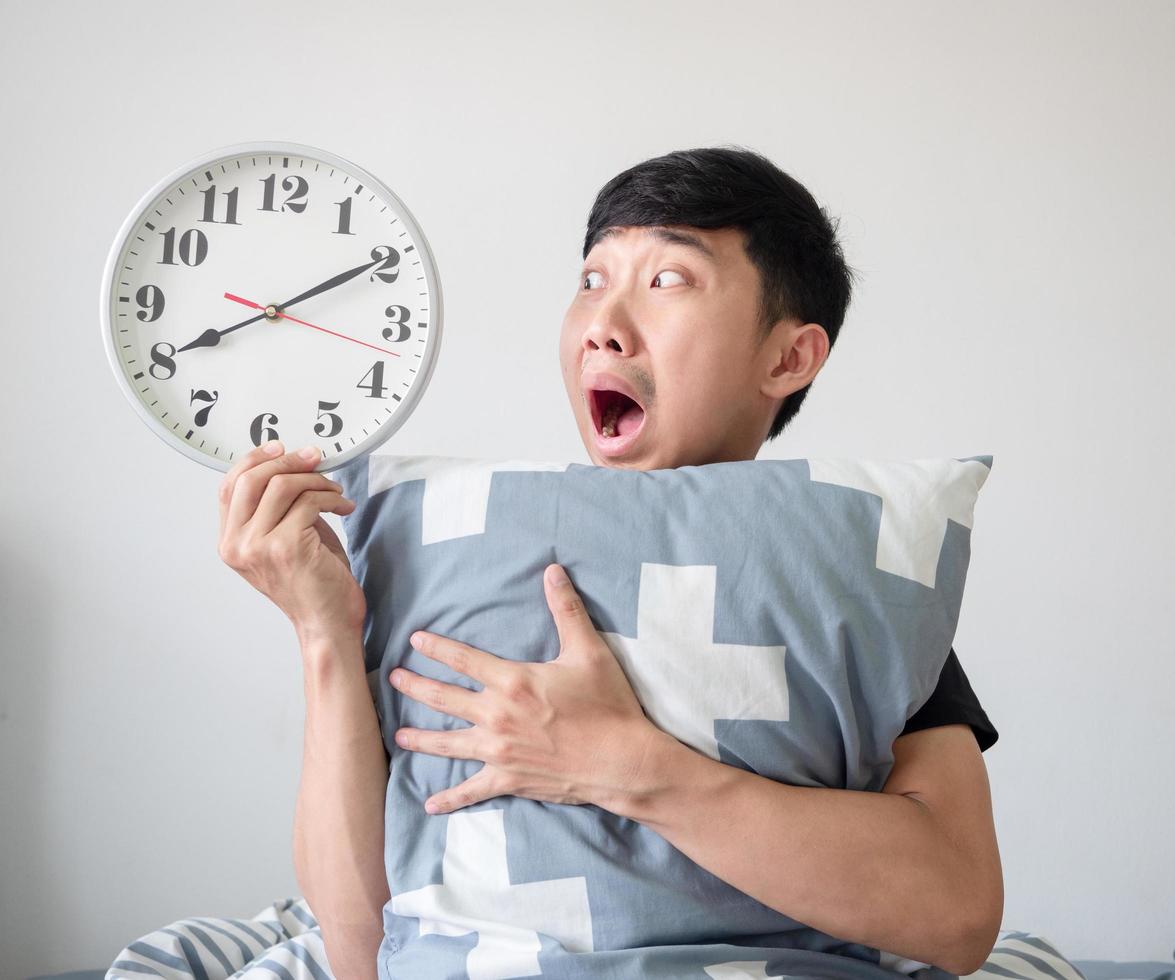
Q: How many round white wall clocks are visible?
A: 1